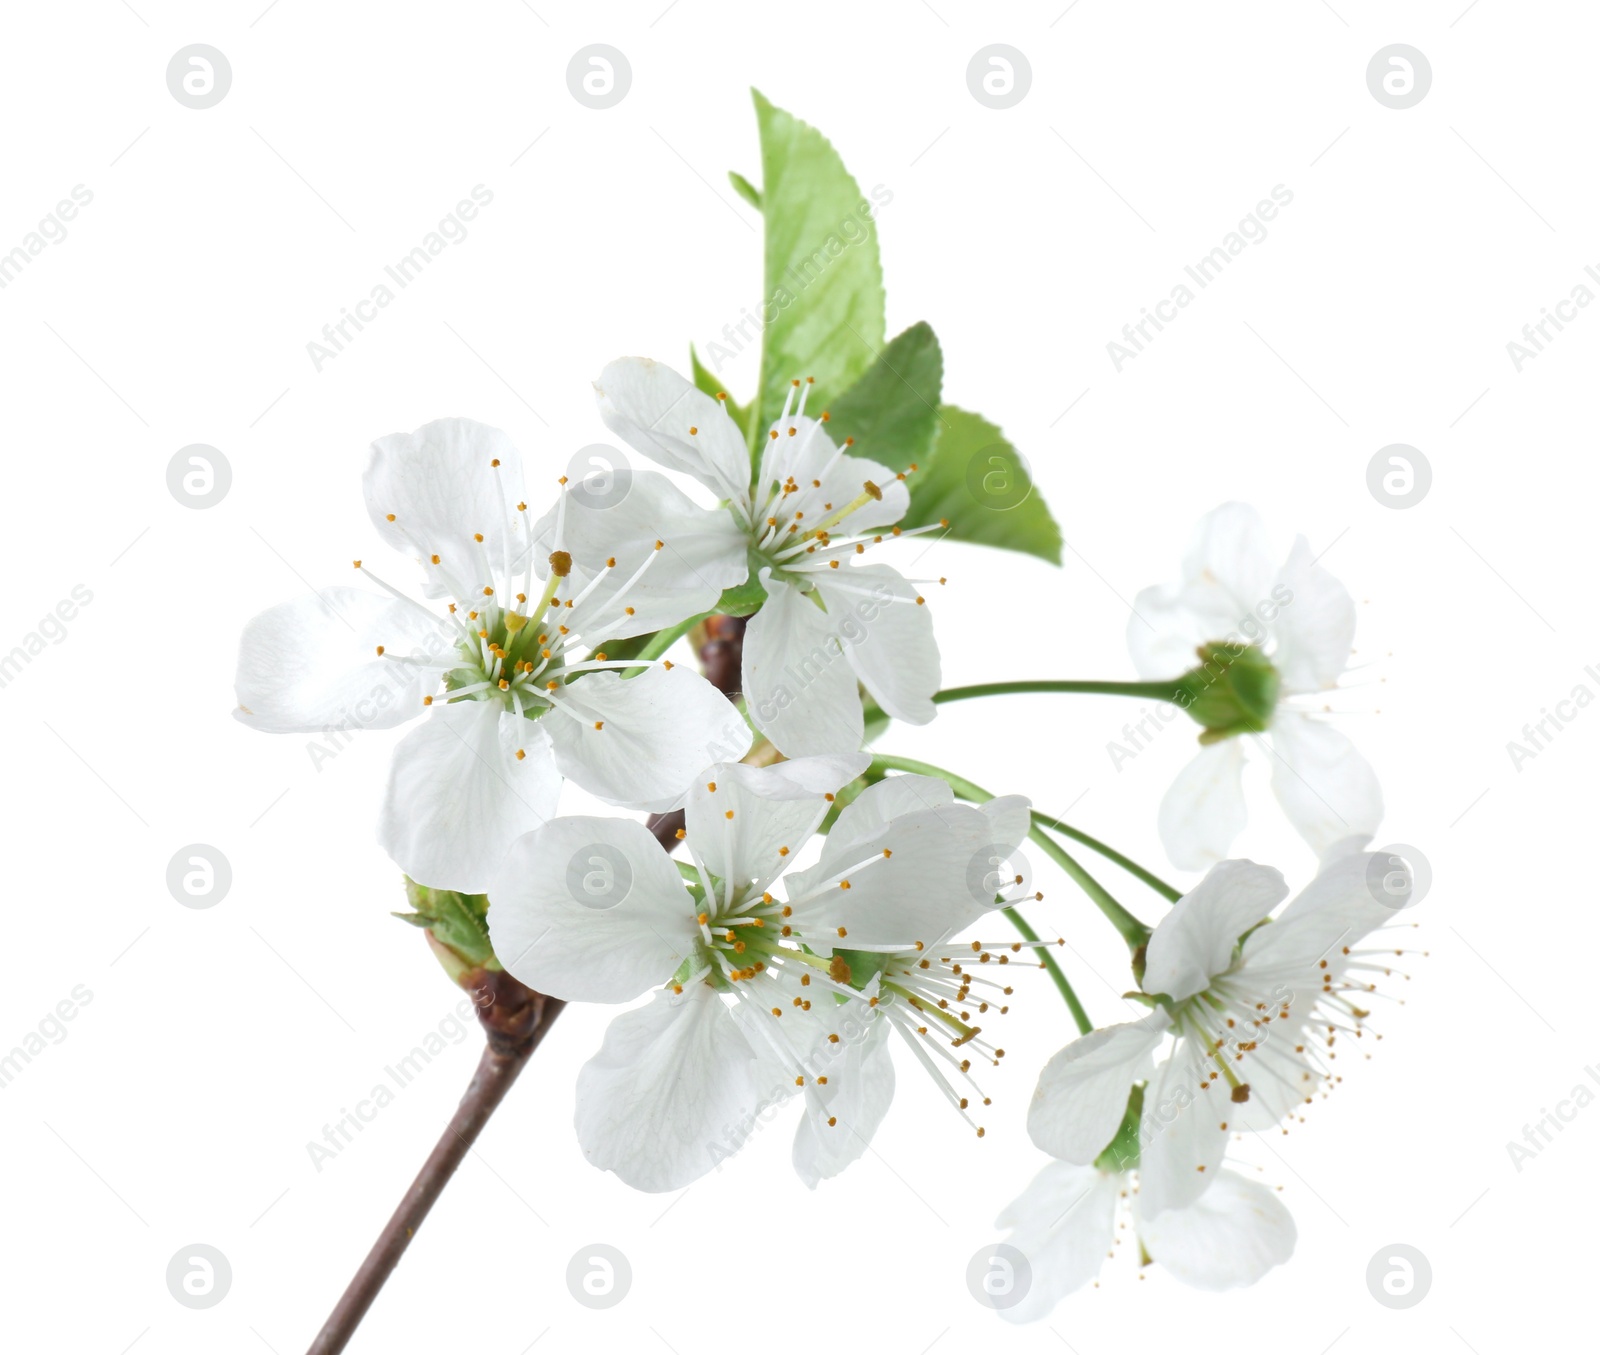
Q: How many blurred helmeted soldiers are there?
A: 0